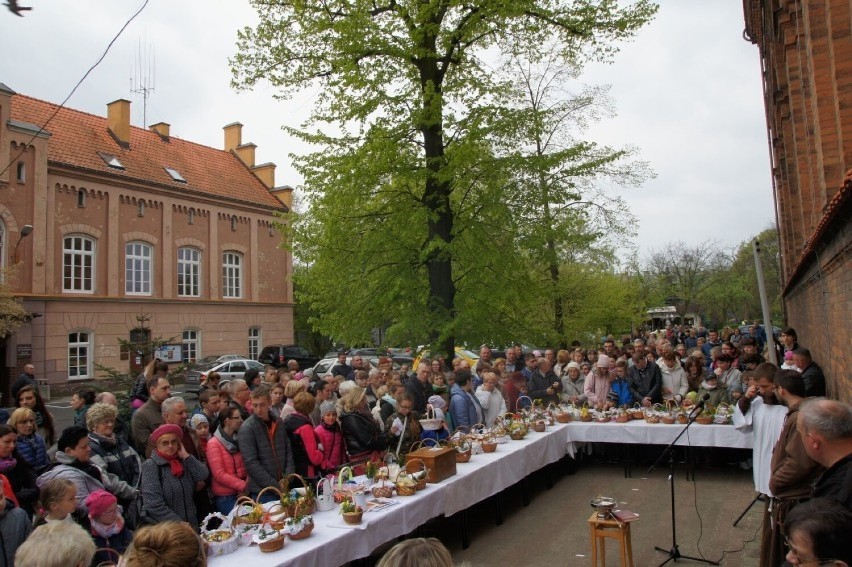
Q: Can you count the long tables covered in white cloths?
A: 2